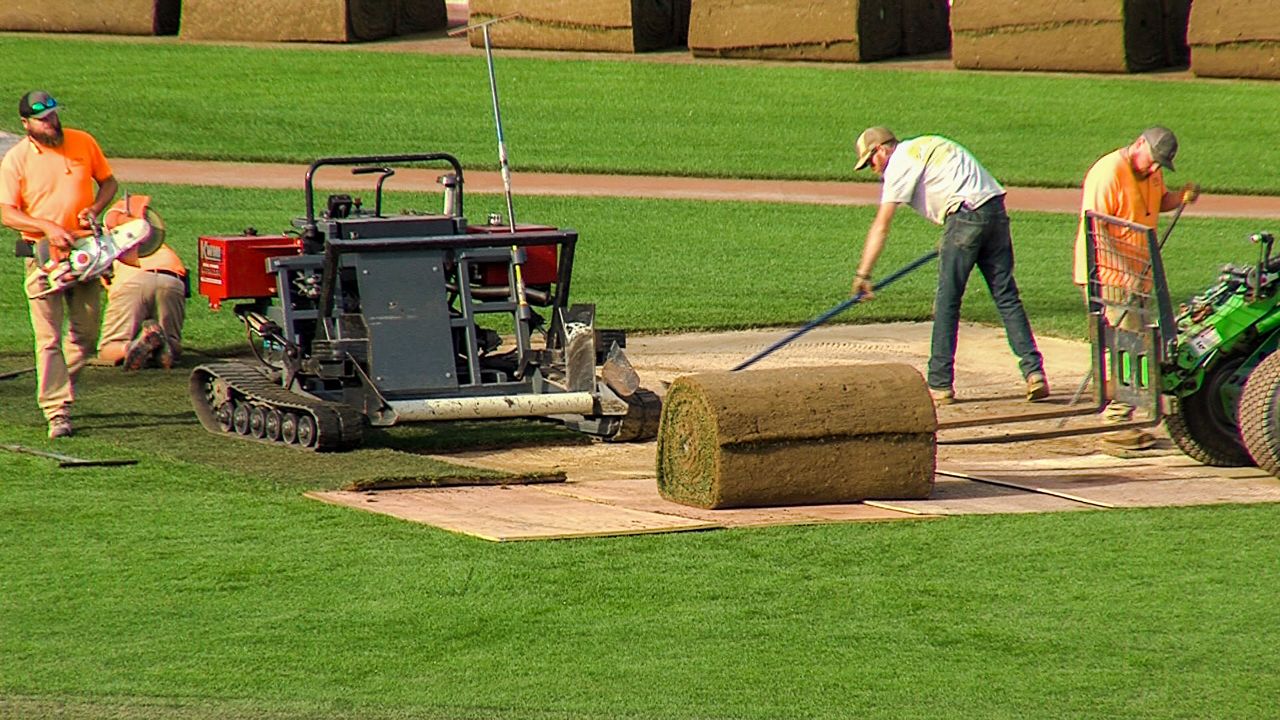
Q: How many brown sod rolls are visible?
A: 7